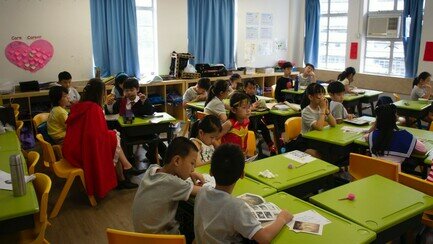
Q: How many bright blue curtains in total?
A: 4